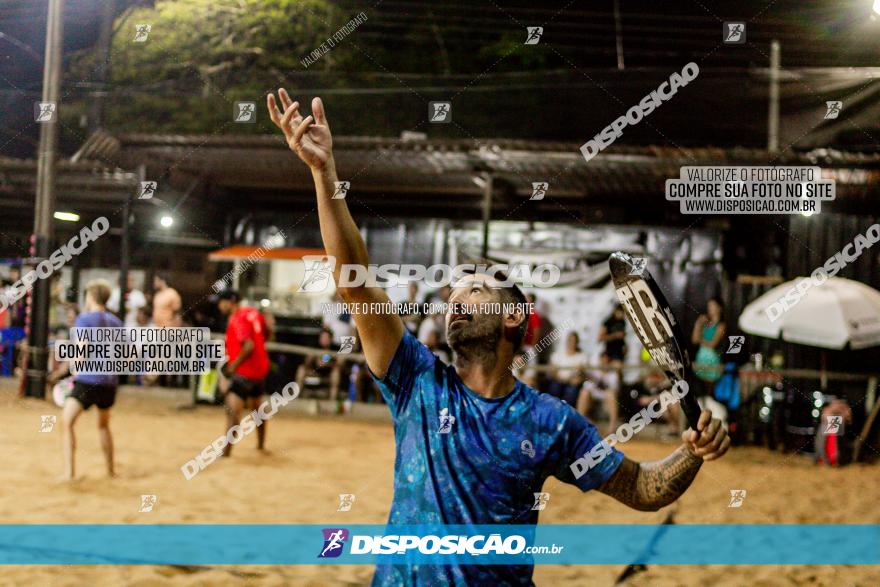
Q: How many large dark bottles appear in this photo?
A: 0